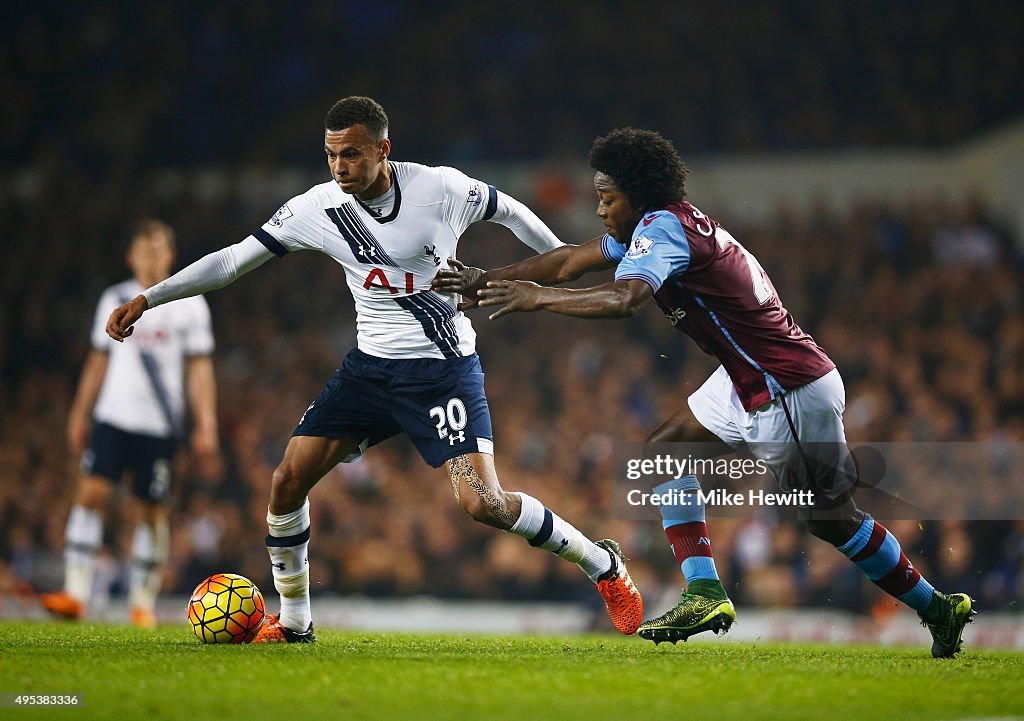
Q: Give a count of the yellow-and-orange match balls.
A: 1